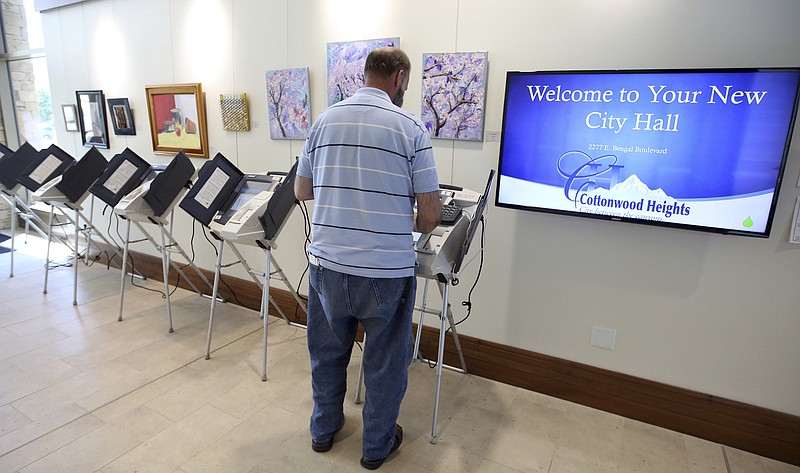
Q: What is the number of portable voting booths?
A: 5